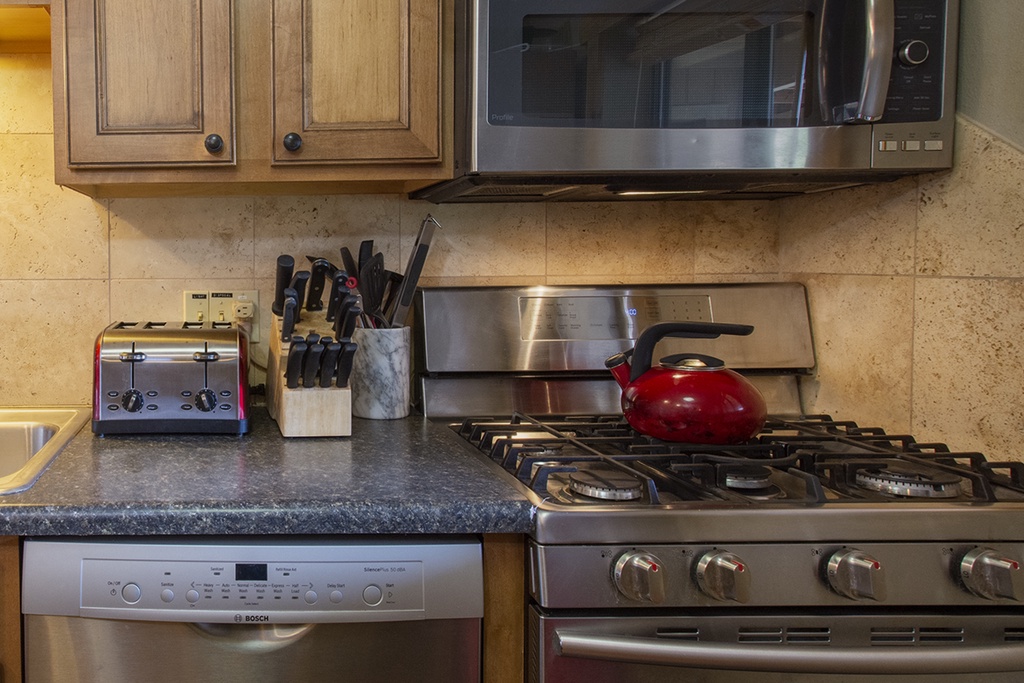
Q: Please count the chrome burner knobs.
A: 4